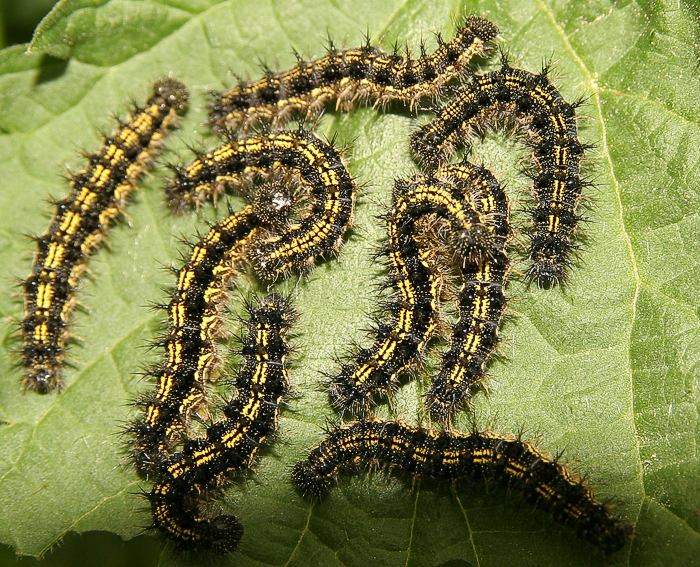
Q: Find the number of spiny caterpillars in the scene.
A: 9